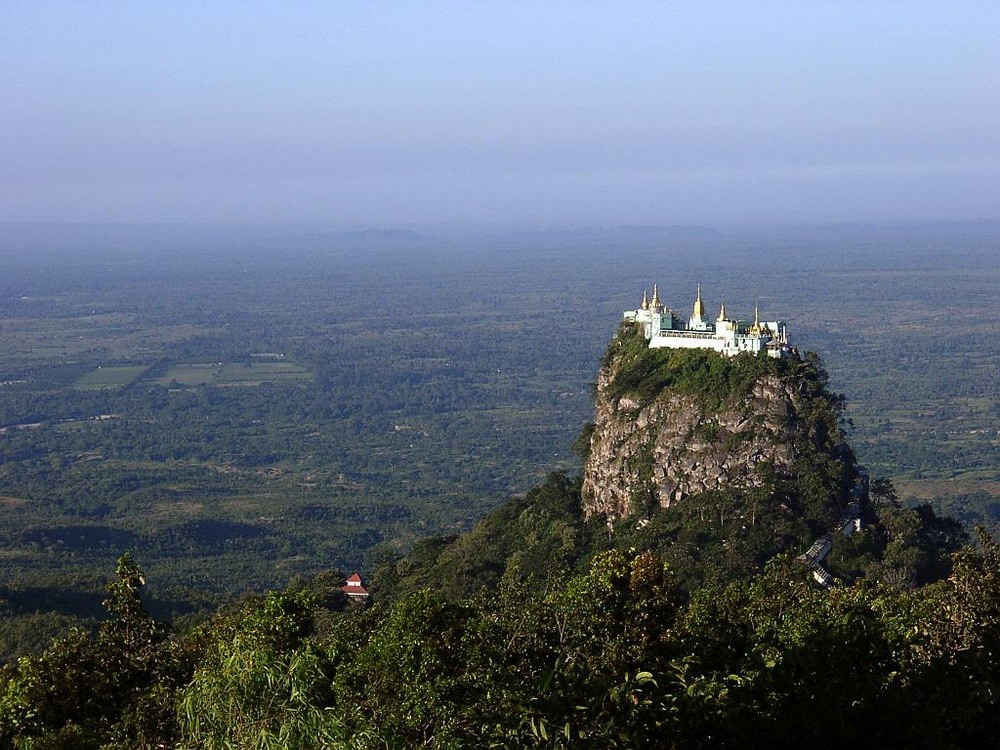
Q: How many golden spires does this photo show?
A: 5